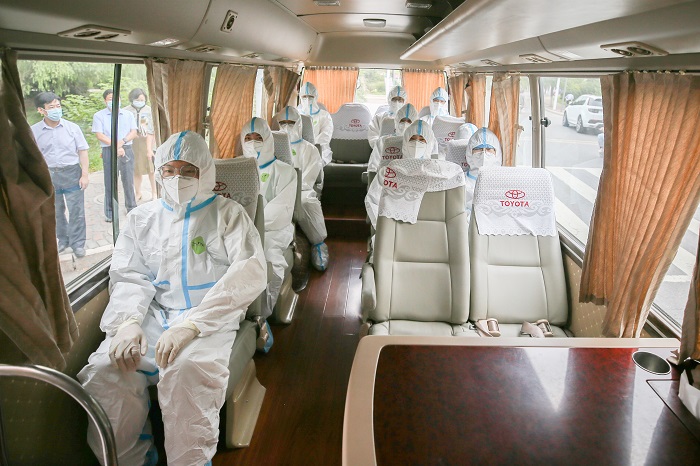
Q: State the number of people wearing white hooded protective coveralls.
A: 10